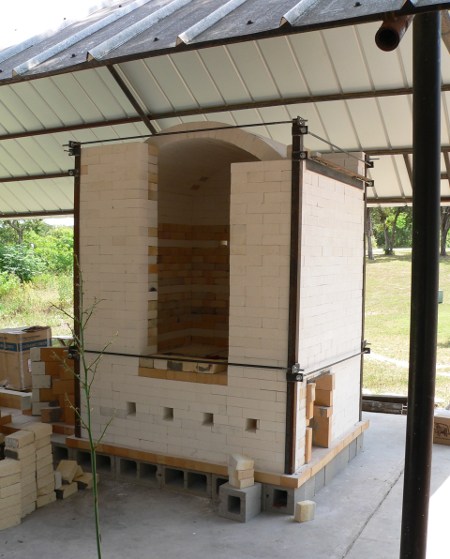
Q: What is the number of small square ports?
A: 4